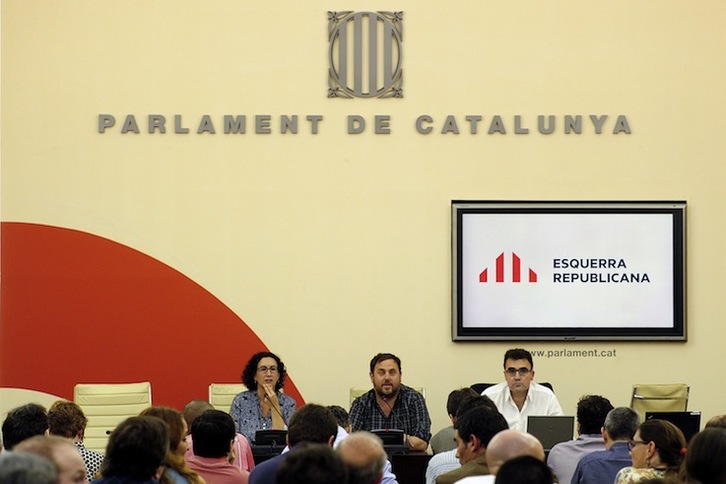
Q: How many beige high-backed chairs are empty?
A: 2